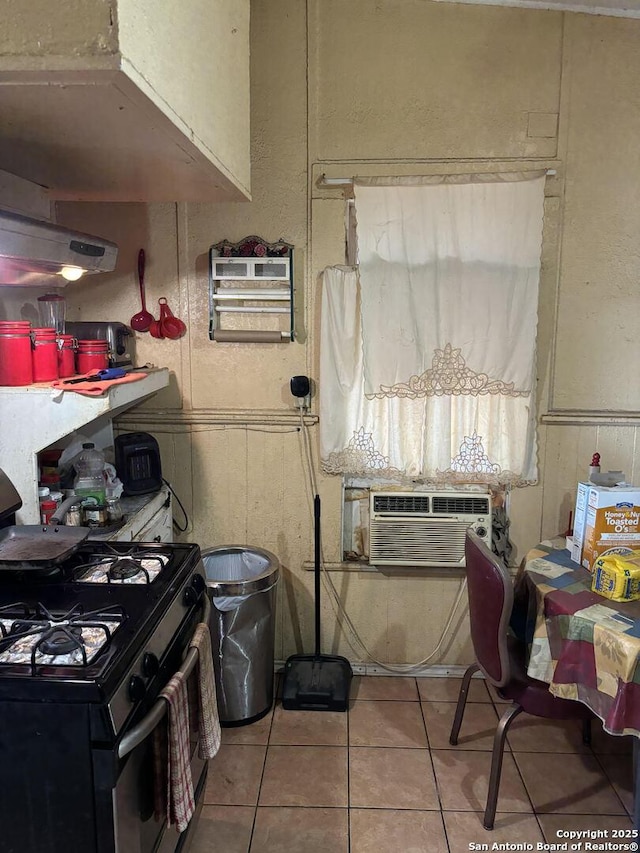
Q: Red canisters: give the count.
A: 4